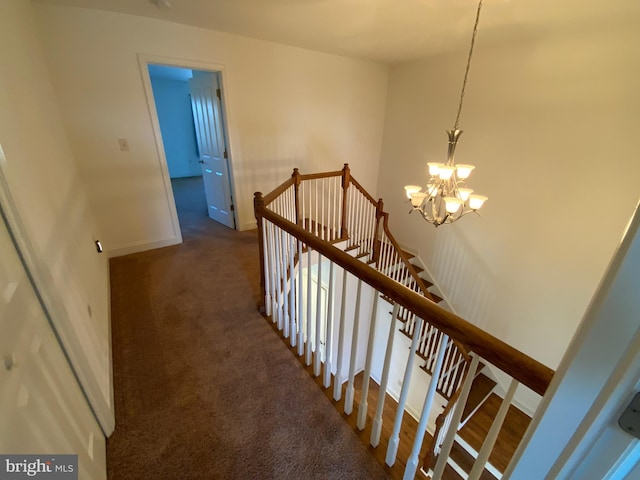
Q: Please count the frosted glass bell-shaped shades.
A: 9